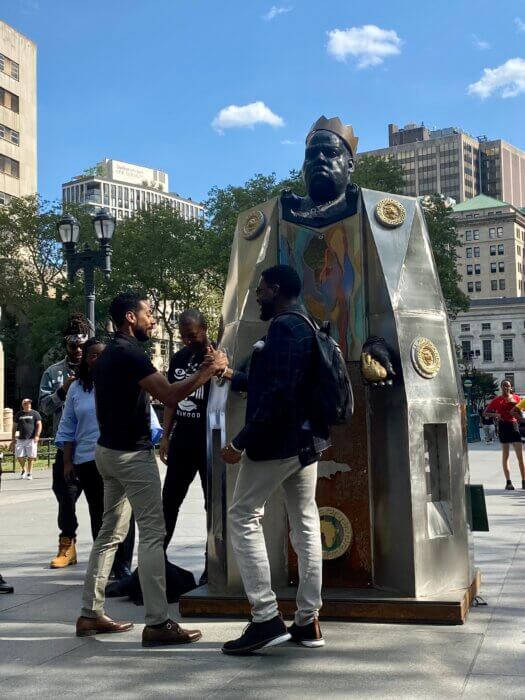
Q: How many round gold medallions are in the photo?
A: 4